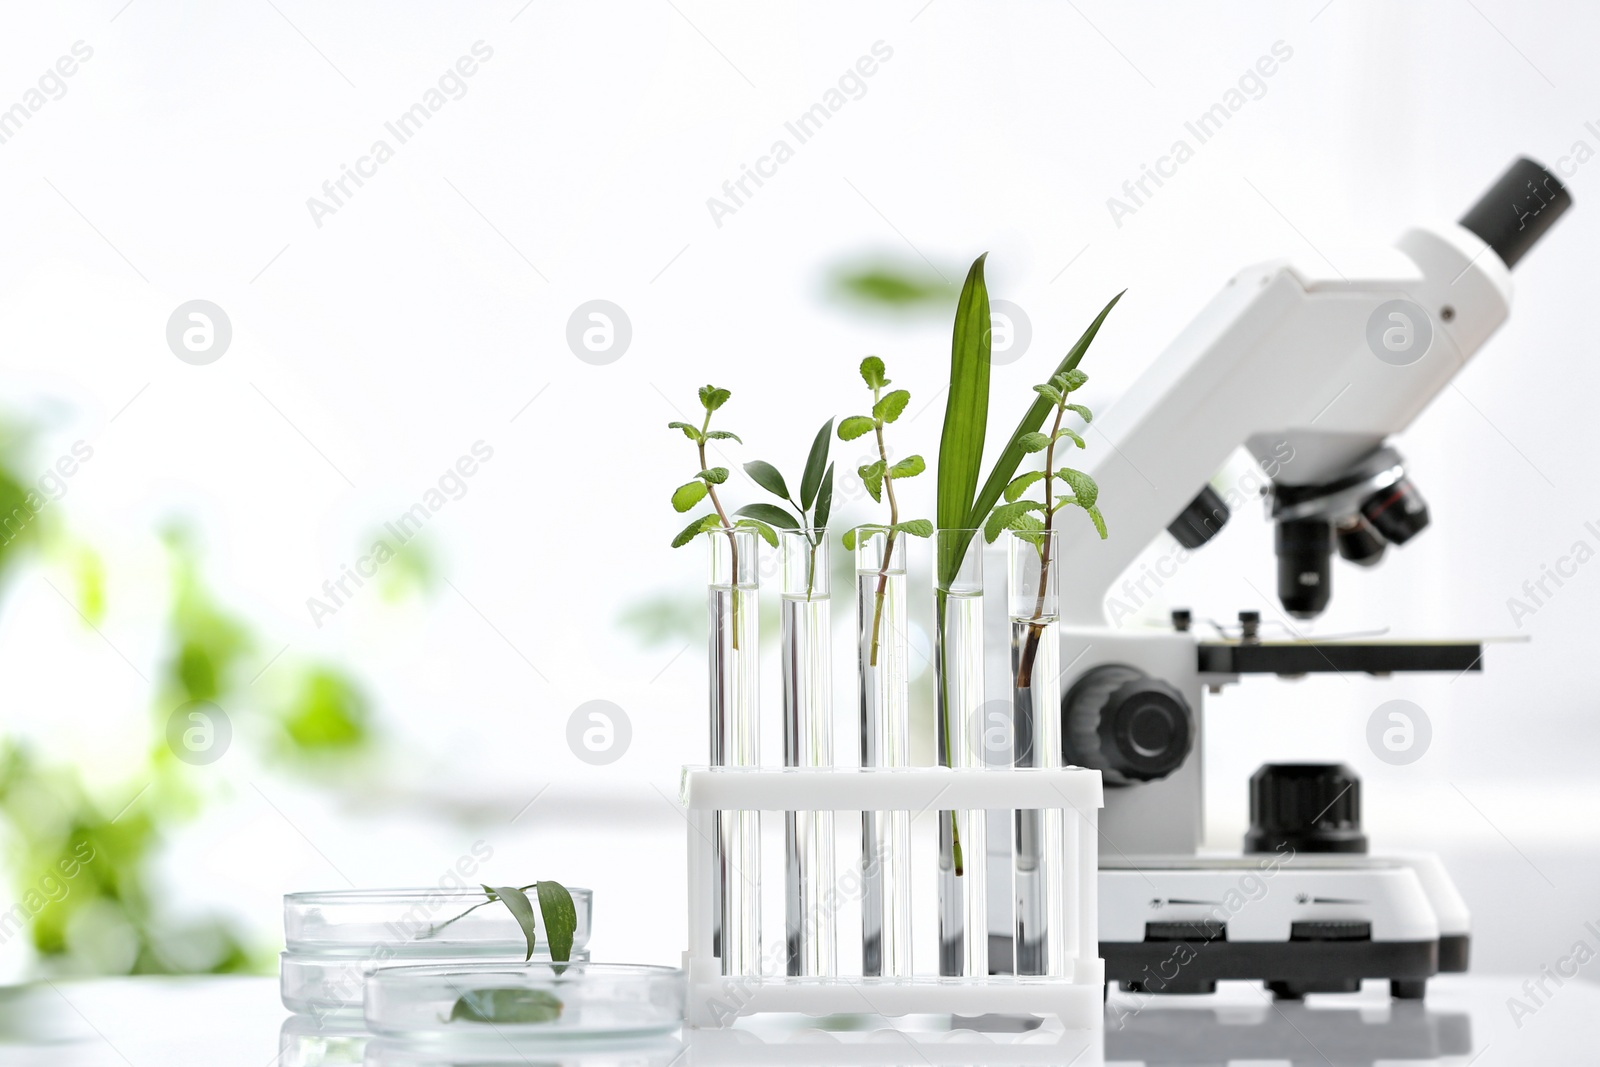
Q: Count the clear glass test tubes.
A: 5